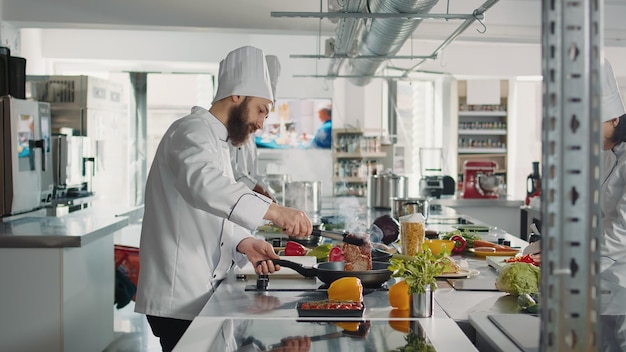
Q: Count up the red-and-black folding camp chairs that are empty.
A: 0